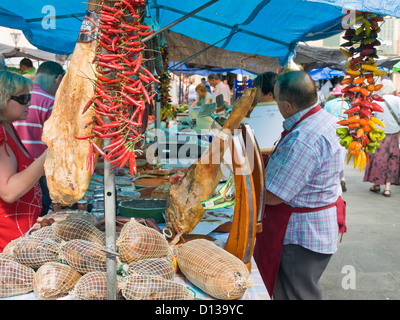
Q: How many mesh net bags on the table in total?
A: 12